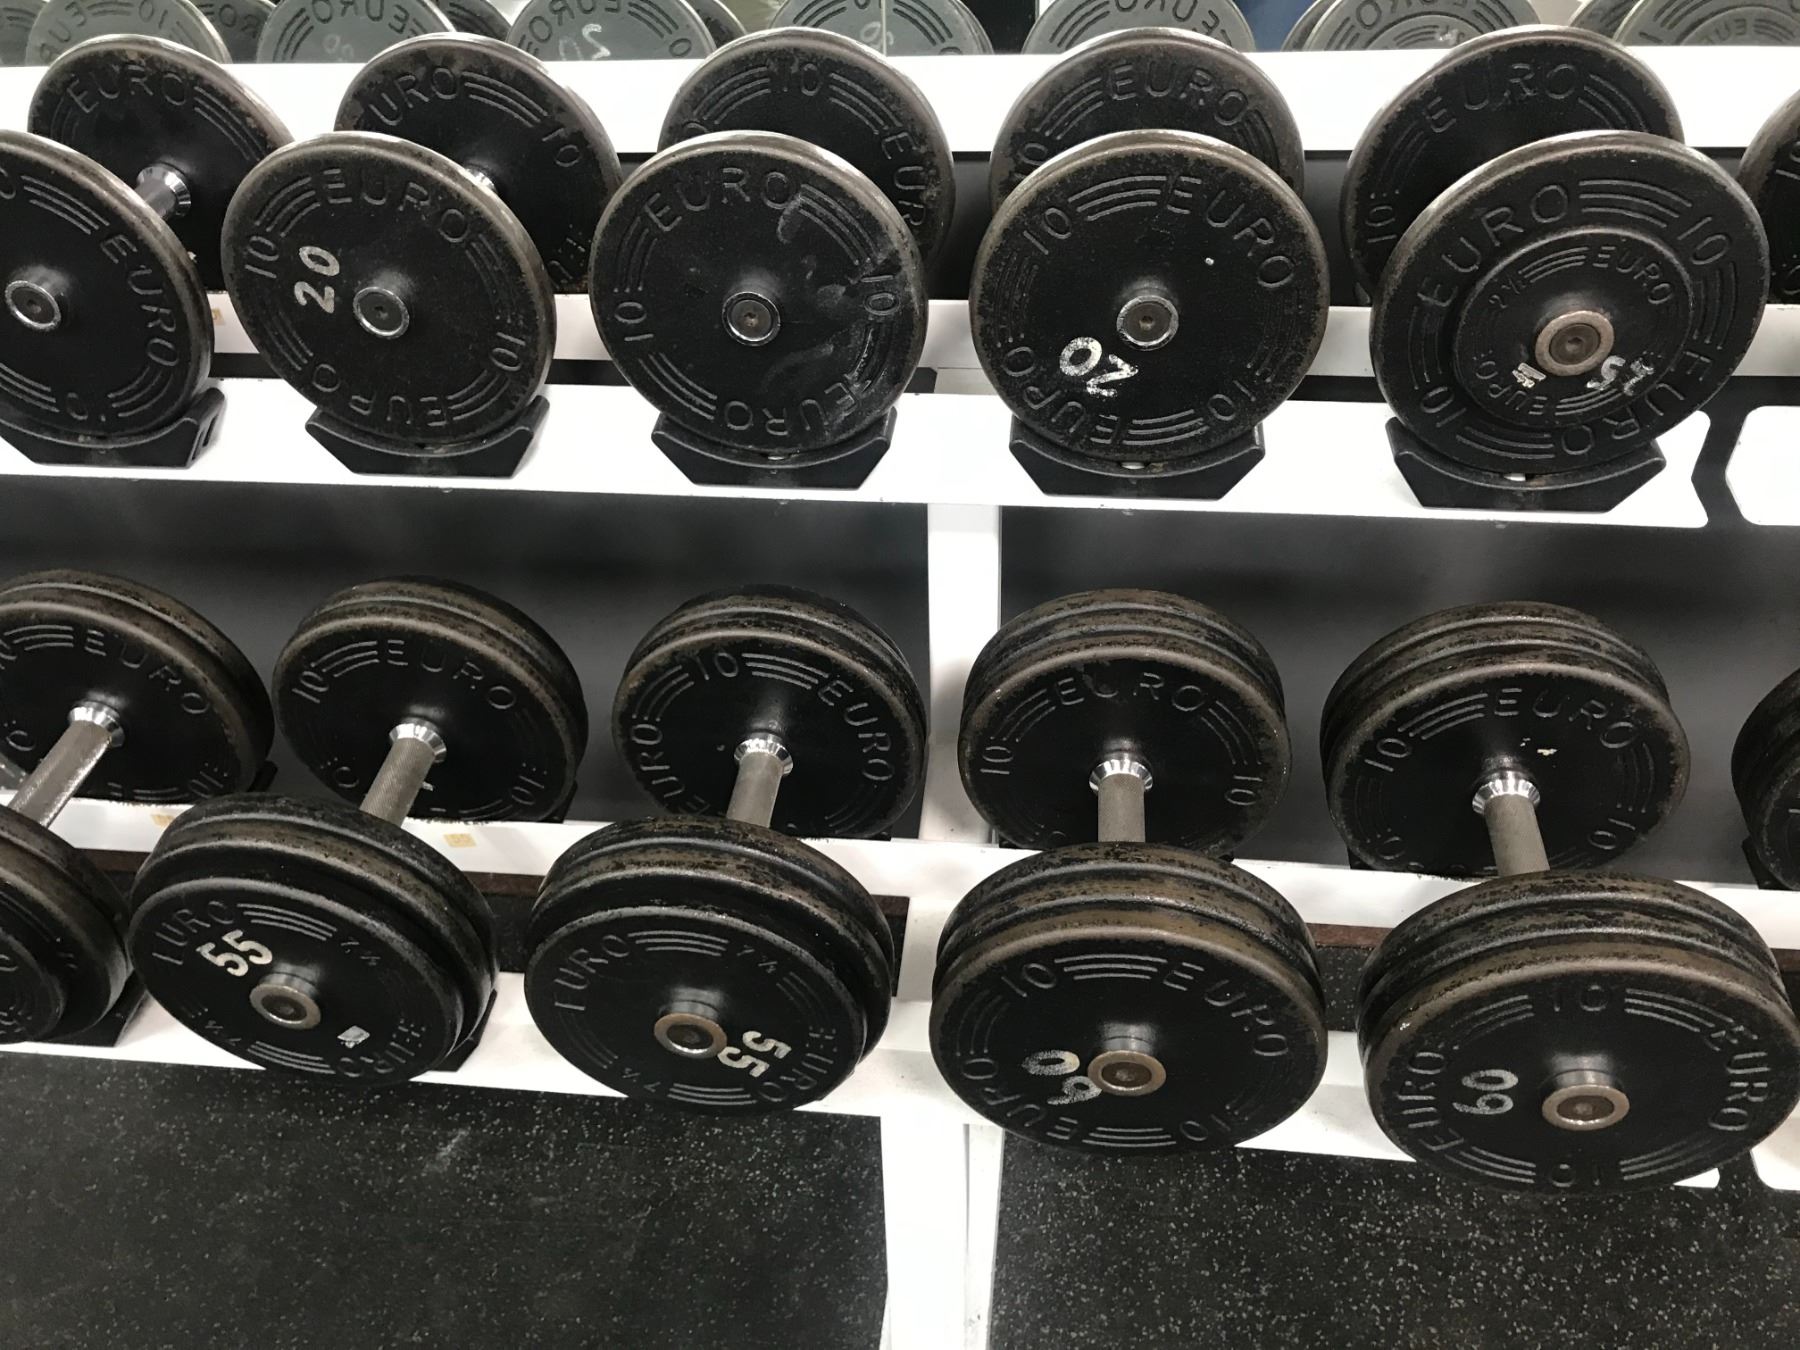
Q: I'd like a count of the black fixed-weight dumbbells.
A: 12